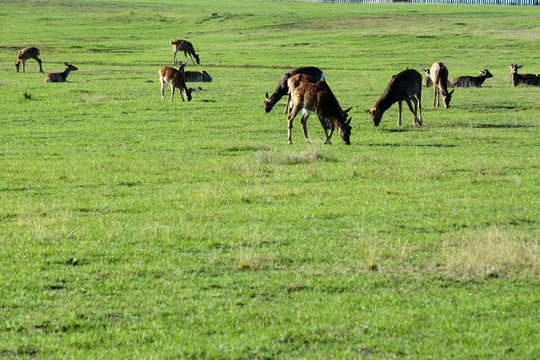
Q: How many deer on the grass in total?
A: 13